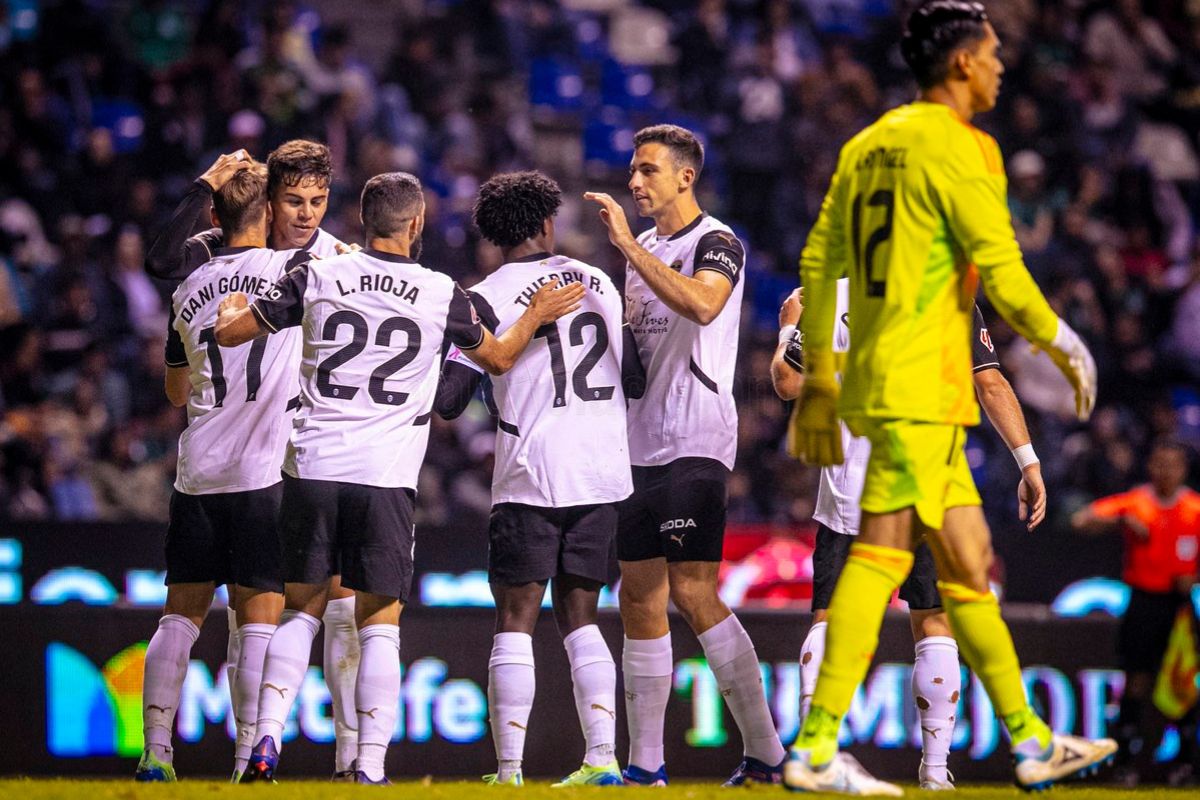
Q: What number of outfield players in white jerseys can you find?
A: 6